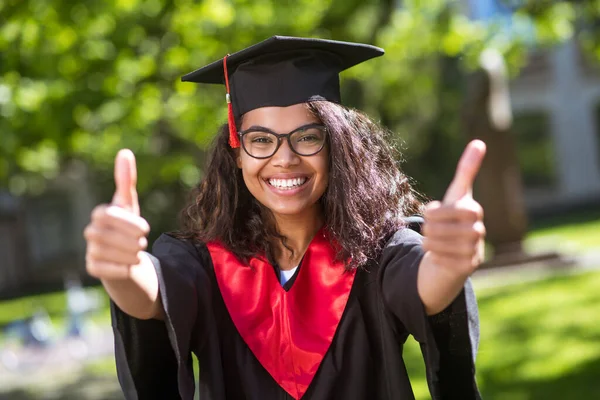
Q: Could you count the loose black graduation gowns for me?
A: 1